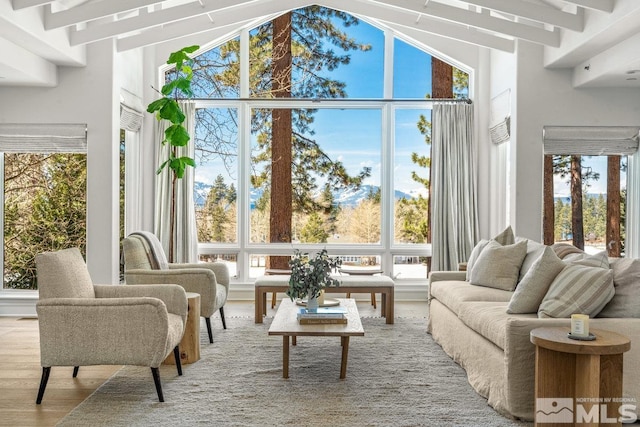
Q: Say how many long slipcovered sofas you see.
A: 1